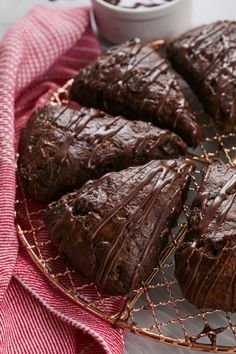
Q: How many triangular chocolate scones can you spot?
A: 5